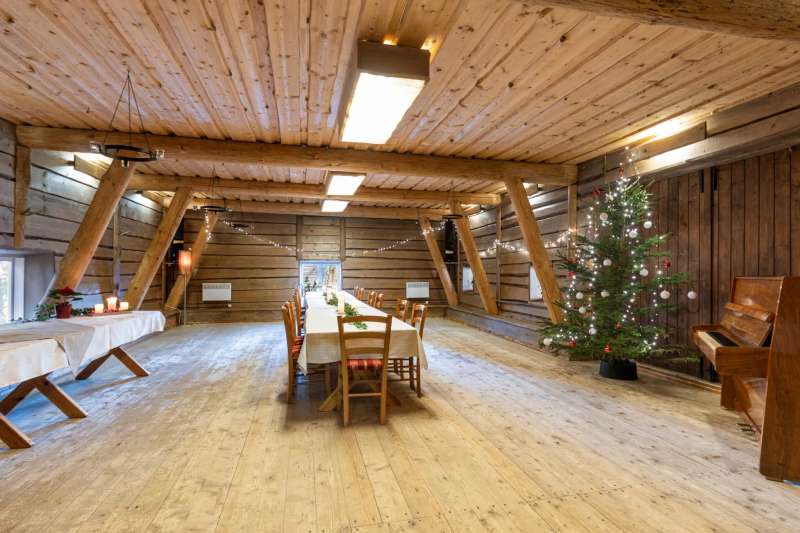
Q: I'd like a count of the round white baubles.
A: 13